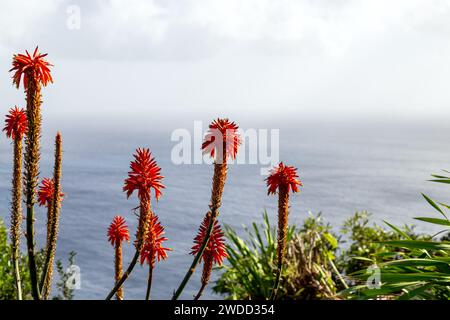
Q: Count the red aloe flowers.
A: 9